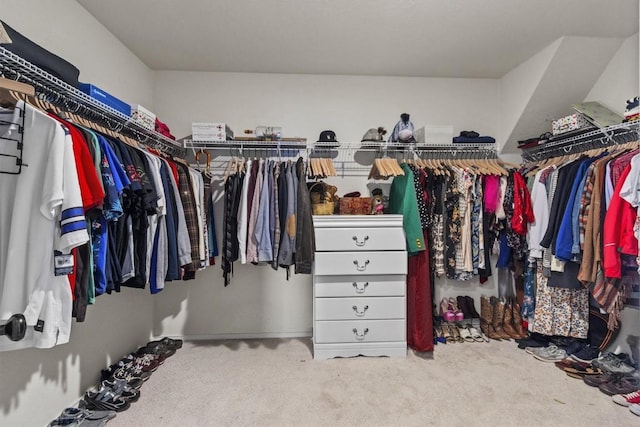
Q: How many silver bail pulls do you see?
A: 5